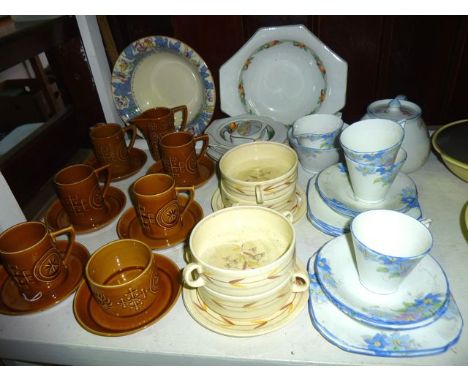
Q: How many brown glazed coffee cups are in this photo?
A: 5